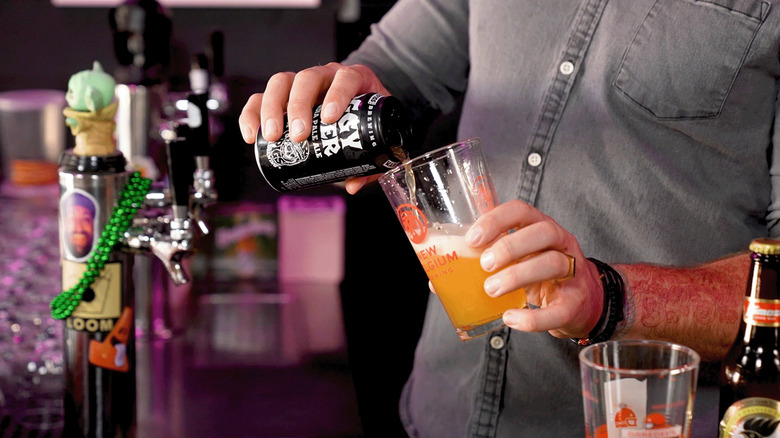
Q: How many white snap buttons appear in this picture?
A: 3